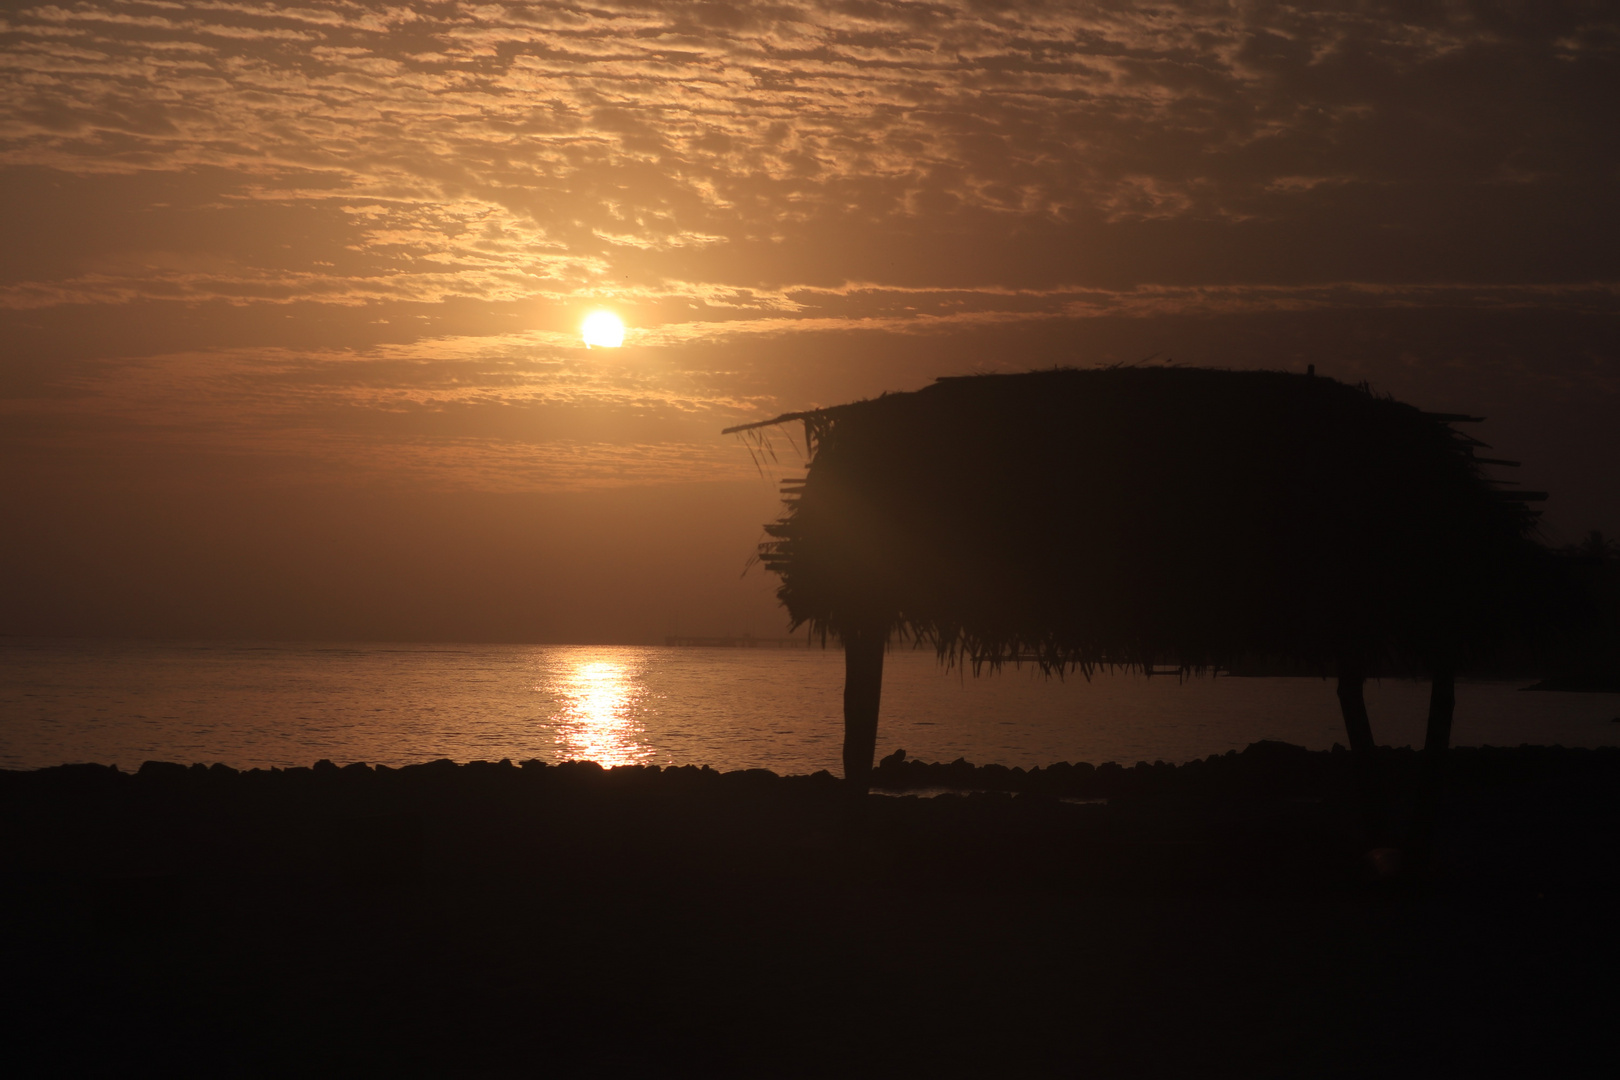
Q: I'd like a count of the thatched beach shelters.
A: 1